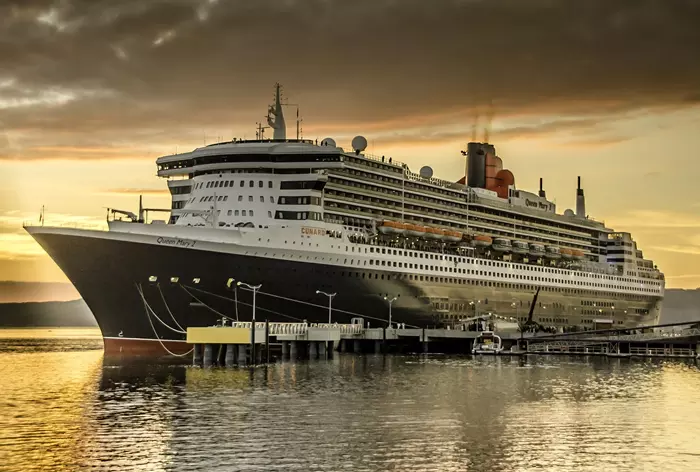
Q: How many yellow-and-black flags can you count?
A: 0